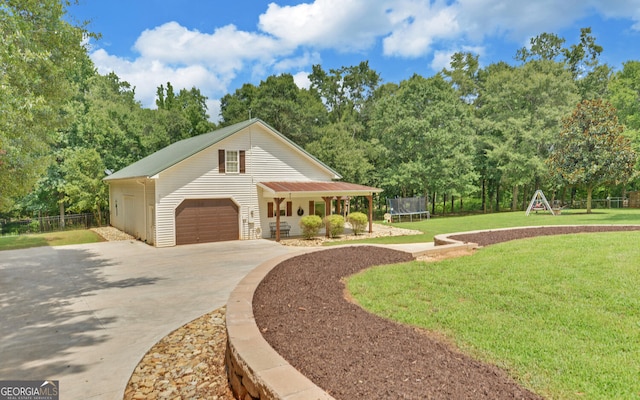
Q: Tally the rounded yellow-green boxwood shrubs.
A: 3